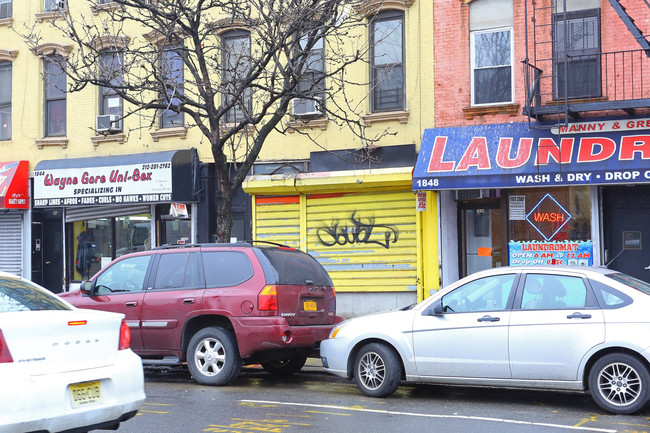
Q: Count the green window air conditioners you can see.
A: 0